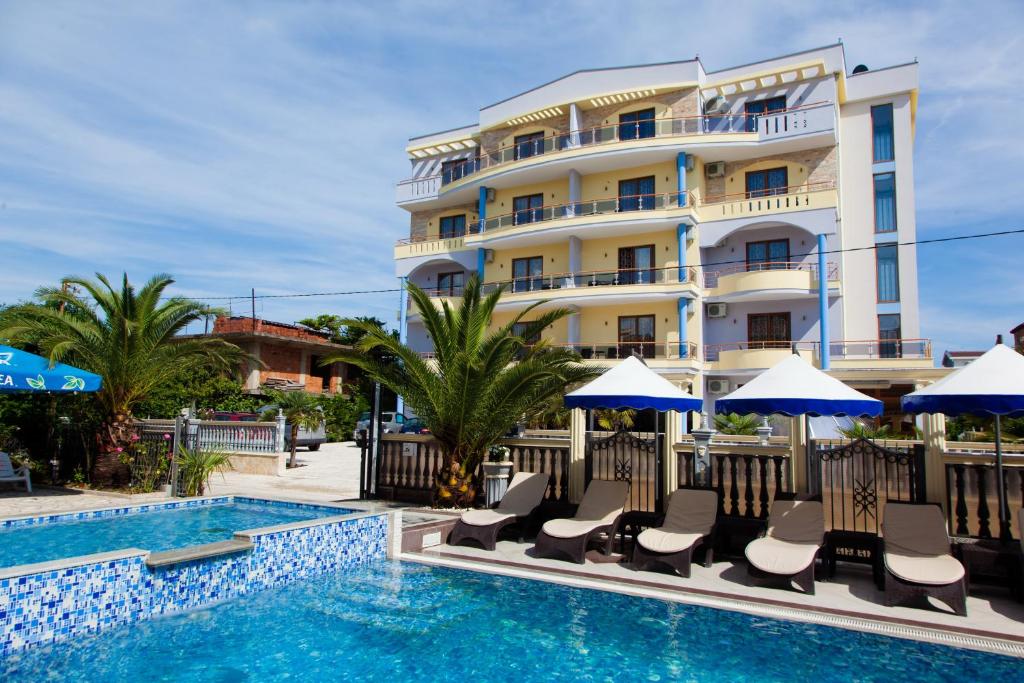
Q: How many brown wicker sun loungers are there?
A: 5